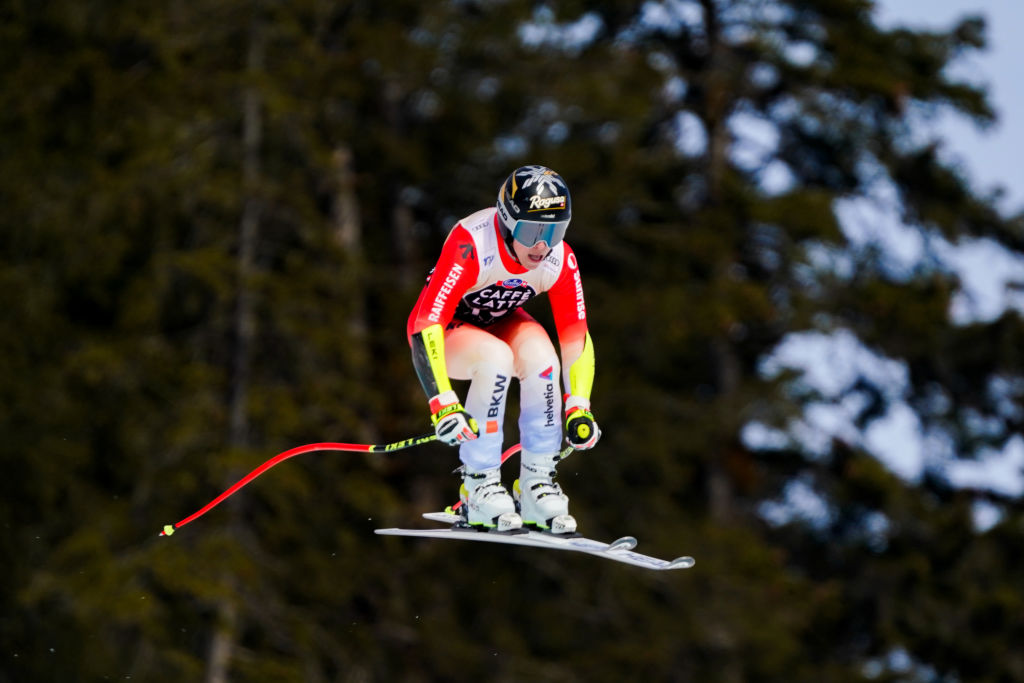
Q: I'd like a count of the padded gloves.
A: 2